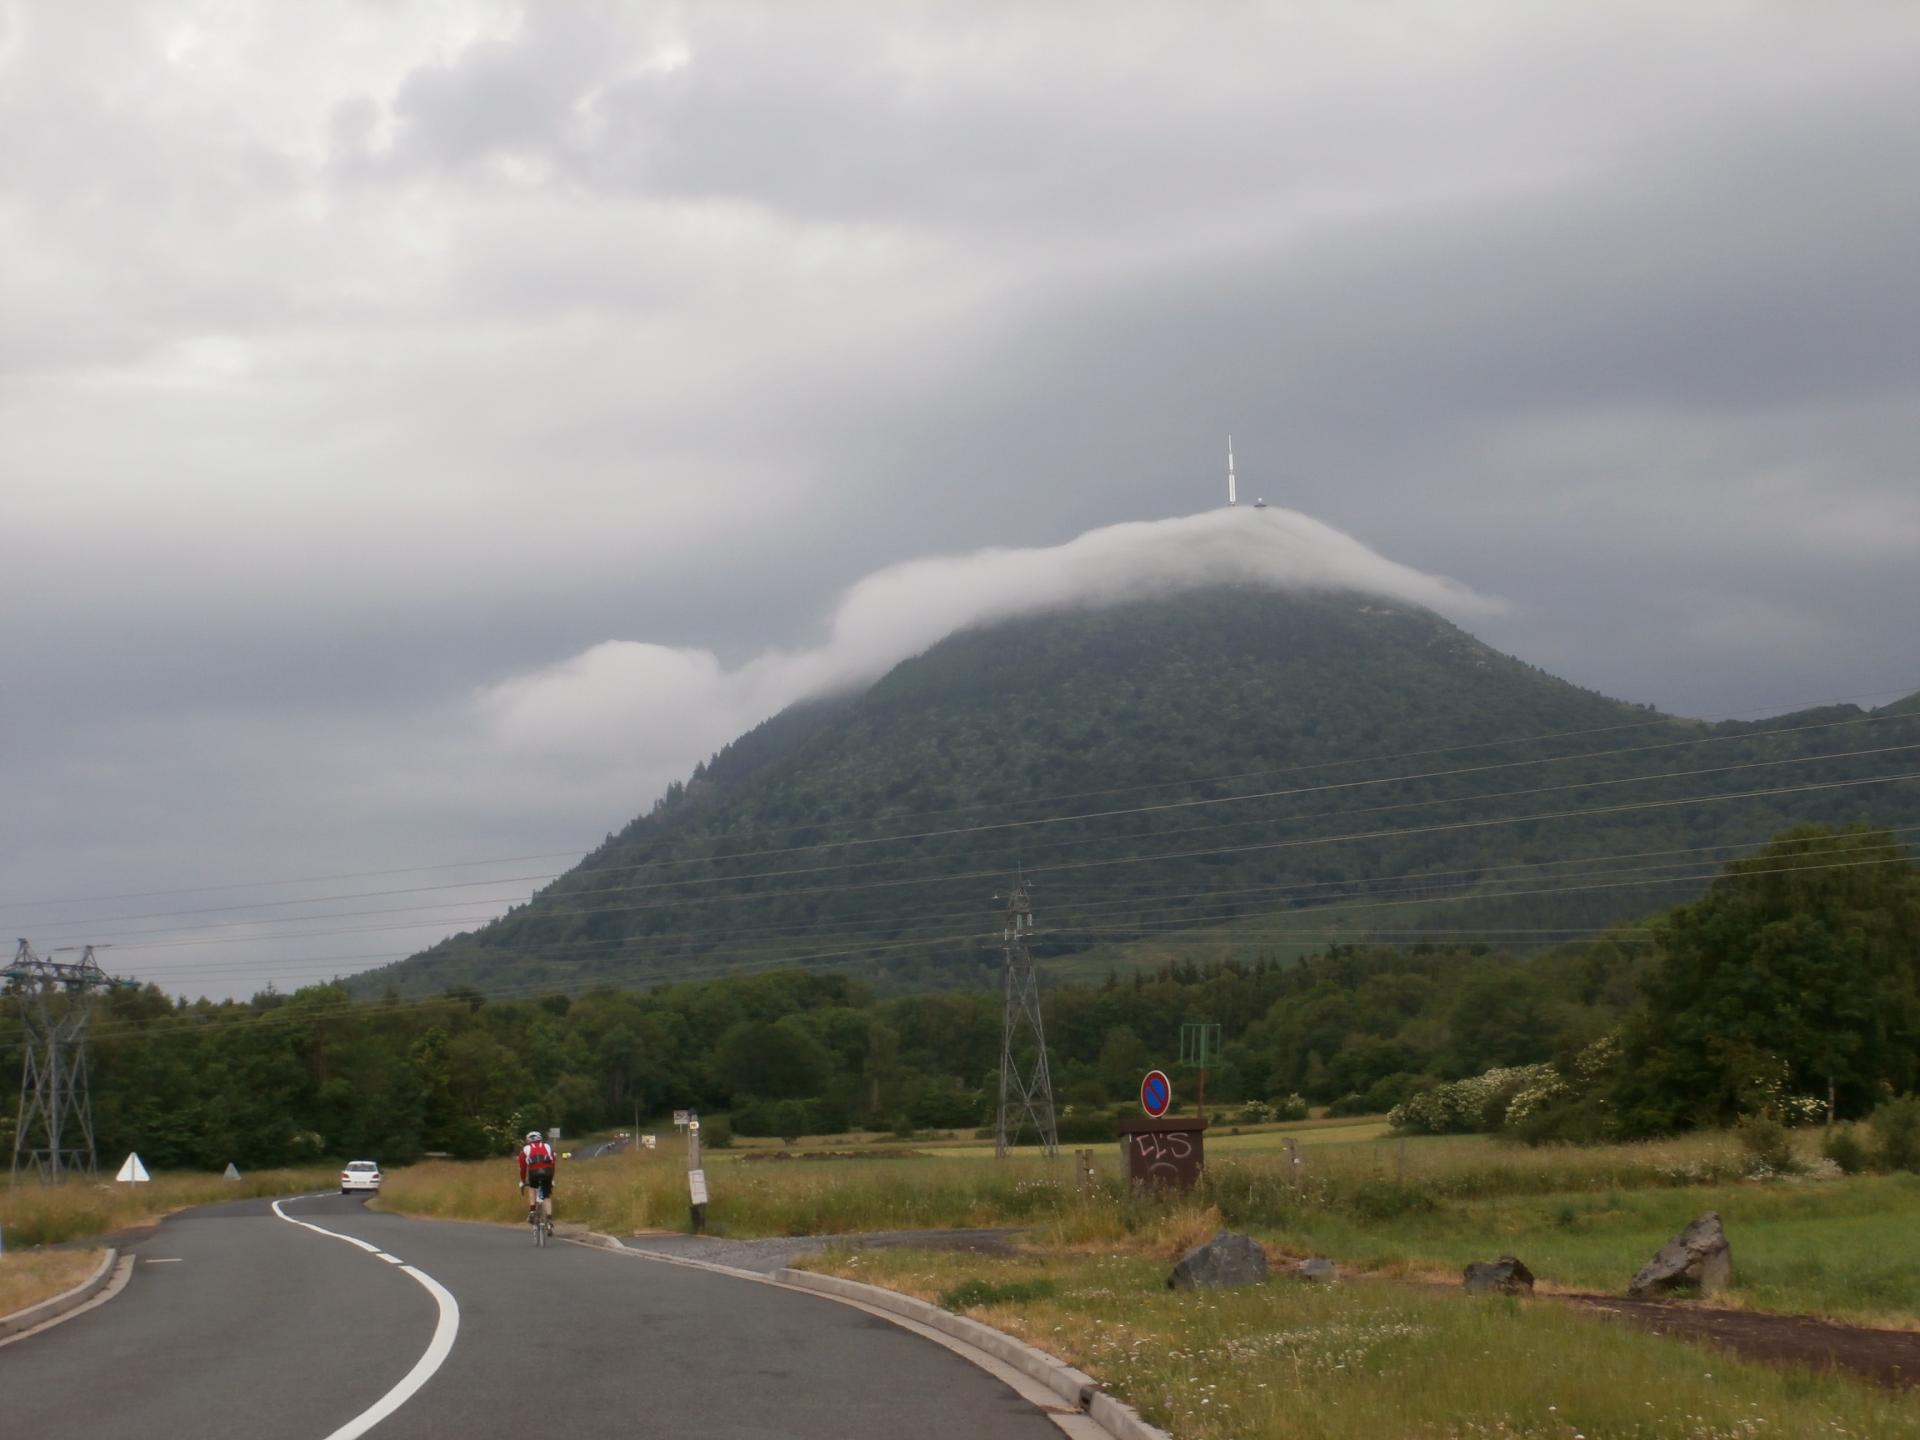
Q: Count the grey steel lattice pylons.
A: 2